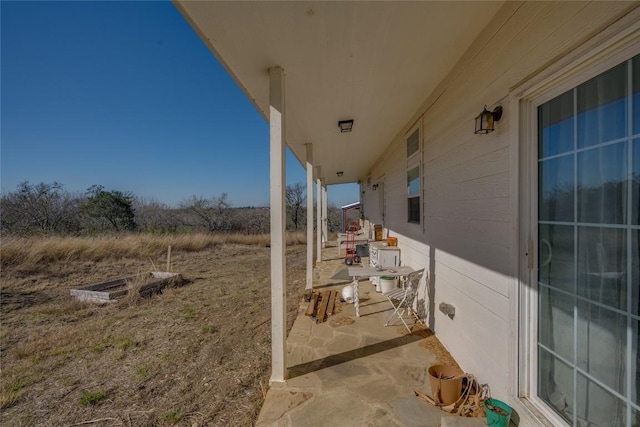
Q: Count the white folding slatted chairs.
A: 1